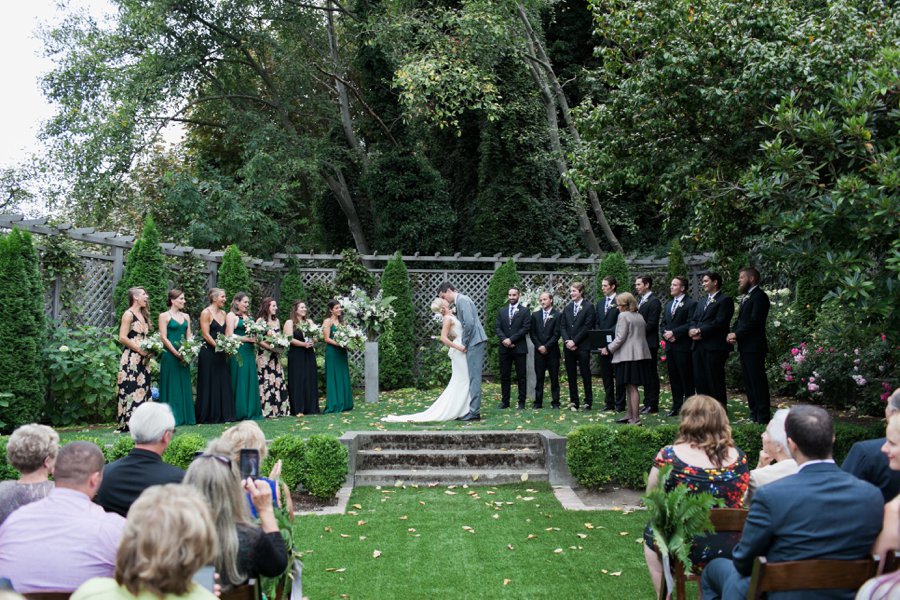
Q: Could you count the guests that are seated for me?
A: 11